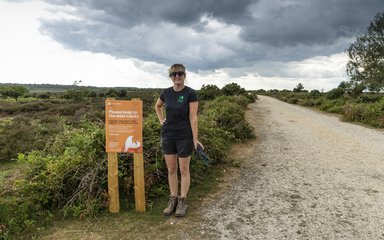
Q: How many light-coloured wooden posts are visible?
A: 2